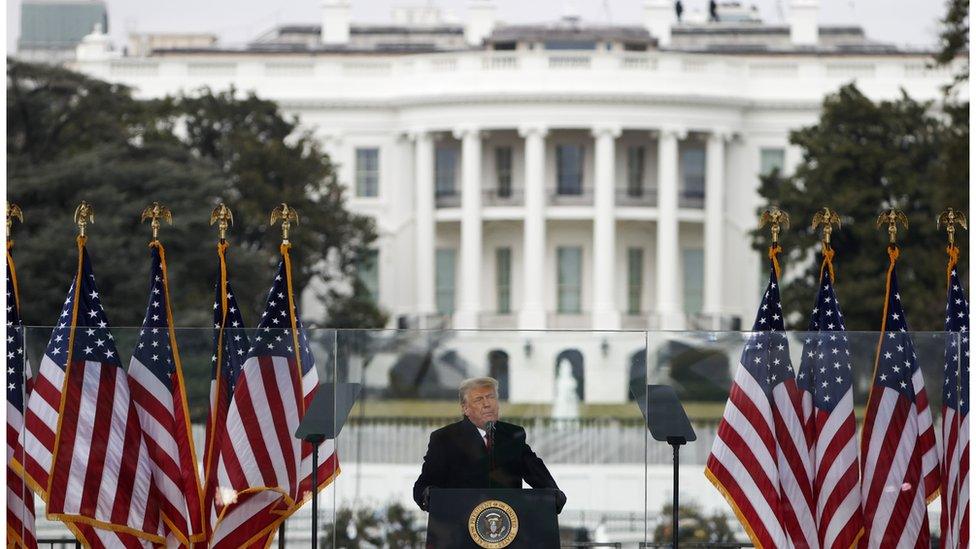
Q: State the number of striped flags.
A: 9